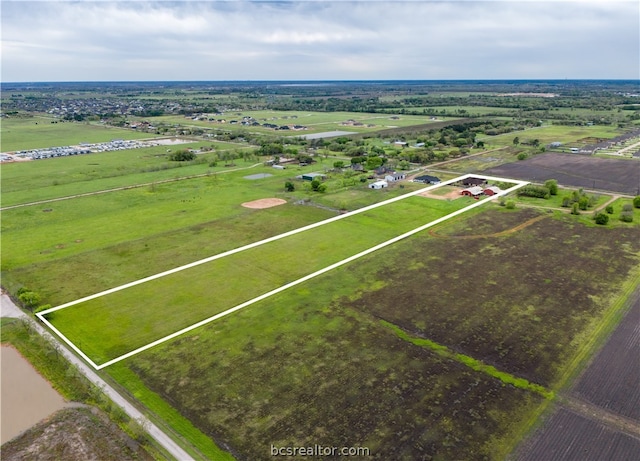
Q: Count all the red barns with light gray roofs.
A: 2